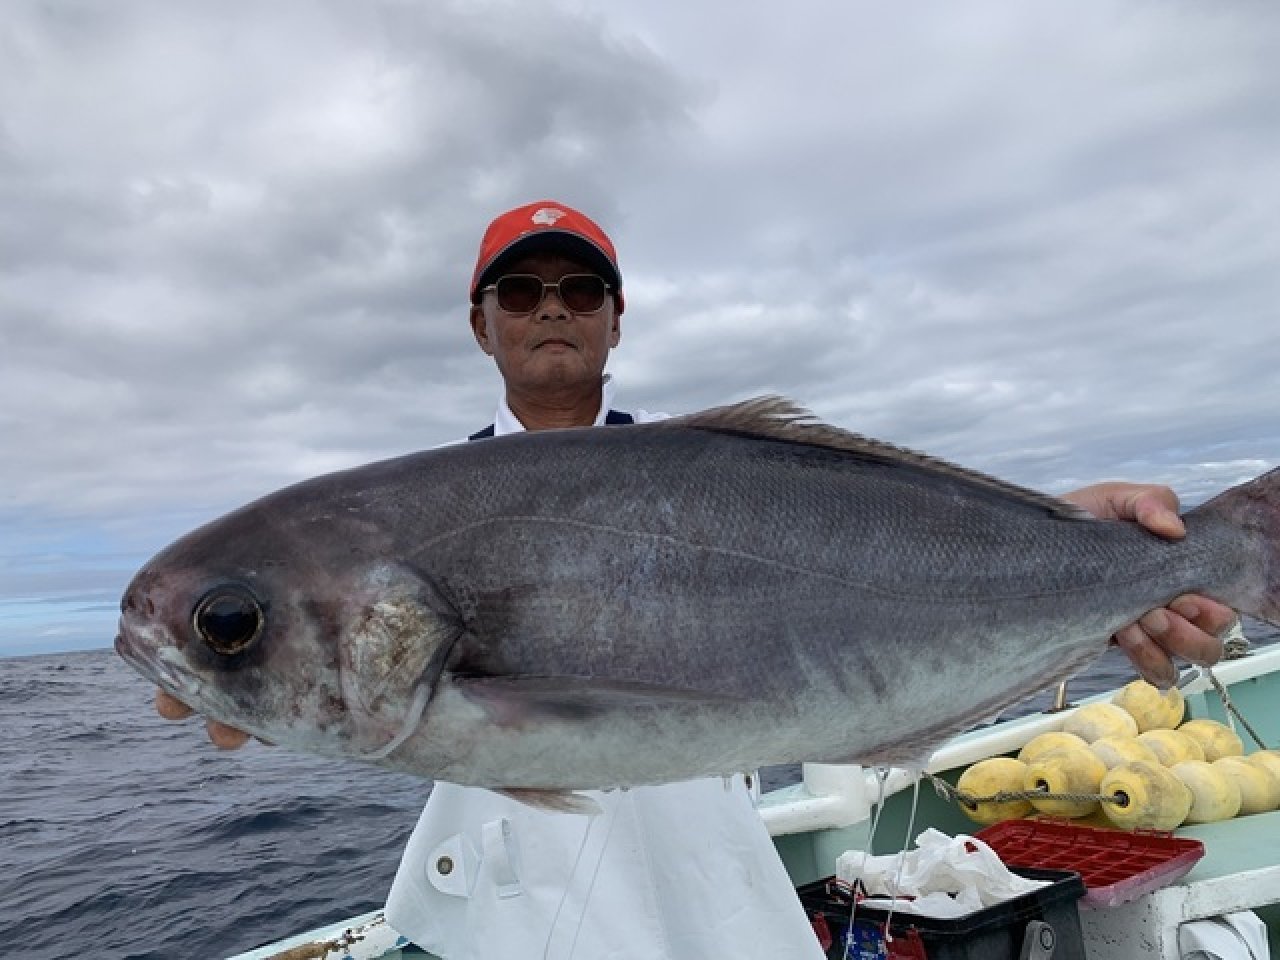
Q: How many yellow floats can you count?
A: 12